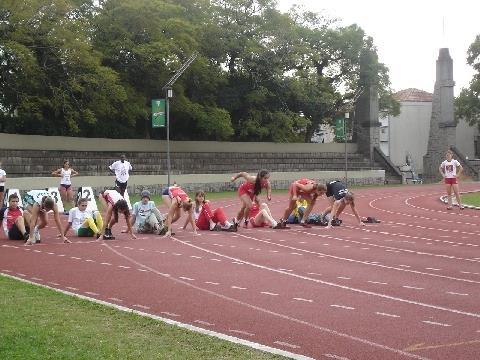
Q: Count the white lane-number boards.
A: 4